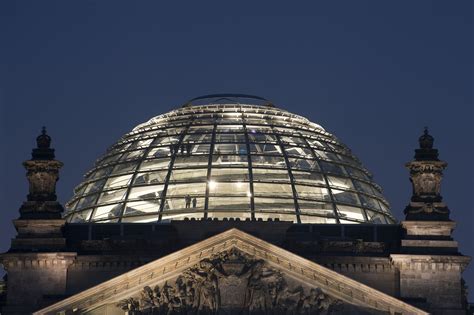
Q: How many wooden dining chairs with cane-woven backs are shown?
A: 0